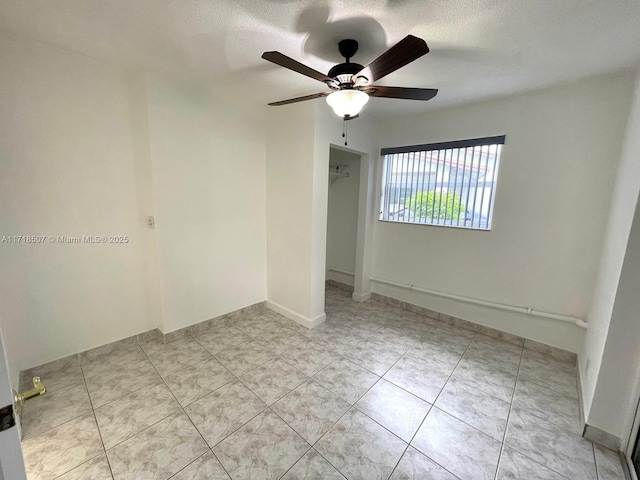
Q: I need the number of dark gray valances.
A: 1